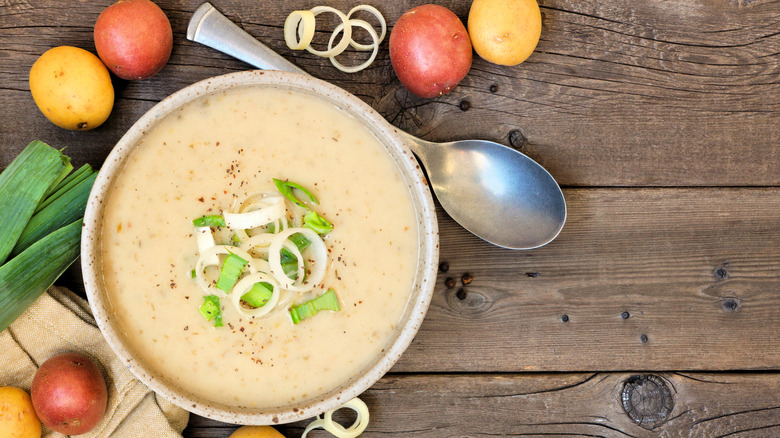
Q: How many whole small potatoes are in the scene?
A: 7